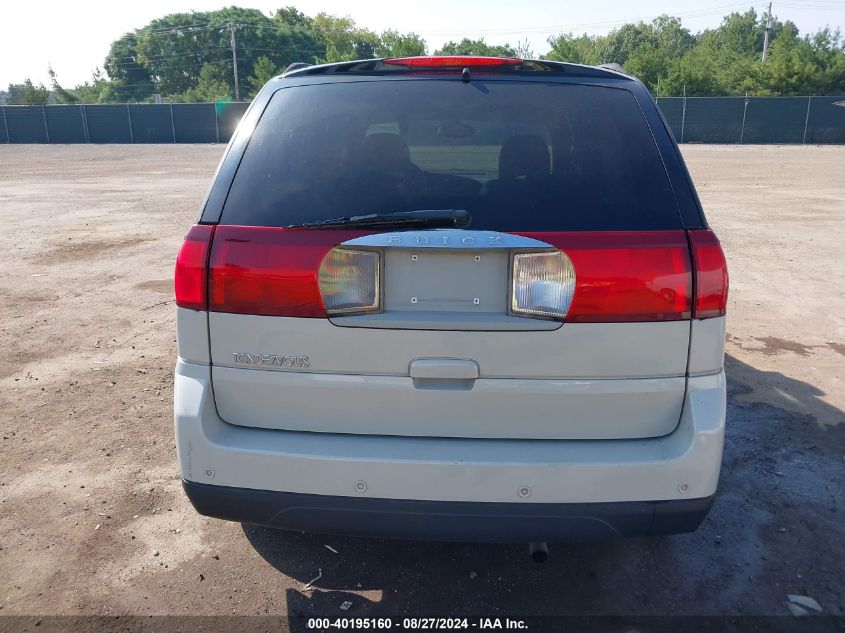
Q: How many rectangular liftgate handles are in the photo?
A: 1